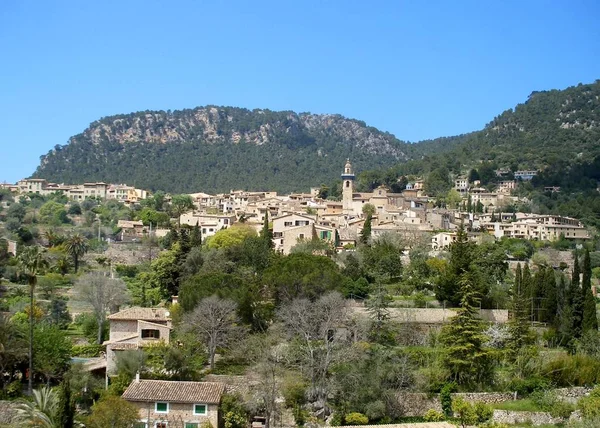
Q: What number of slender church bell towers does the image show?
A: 1